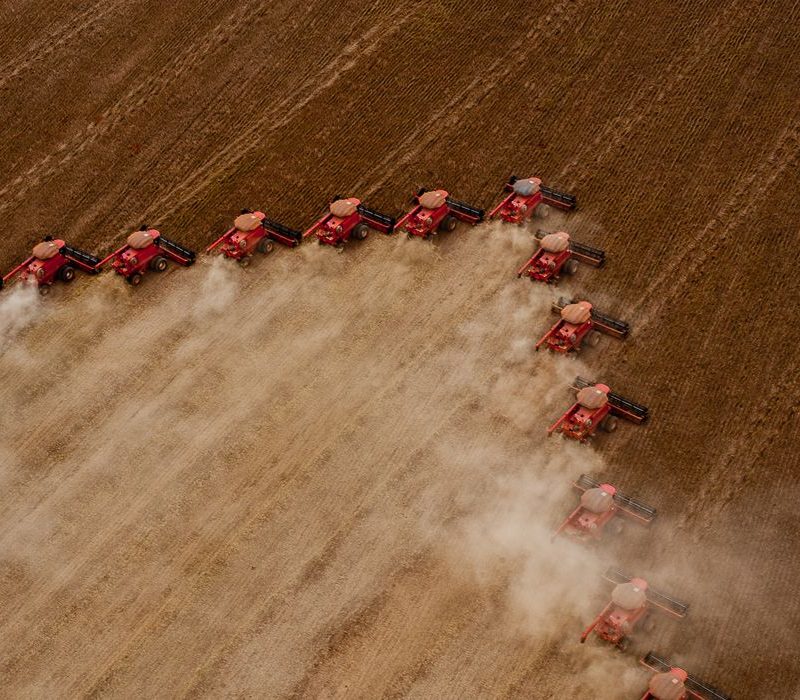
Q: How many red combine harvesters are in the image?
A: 12